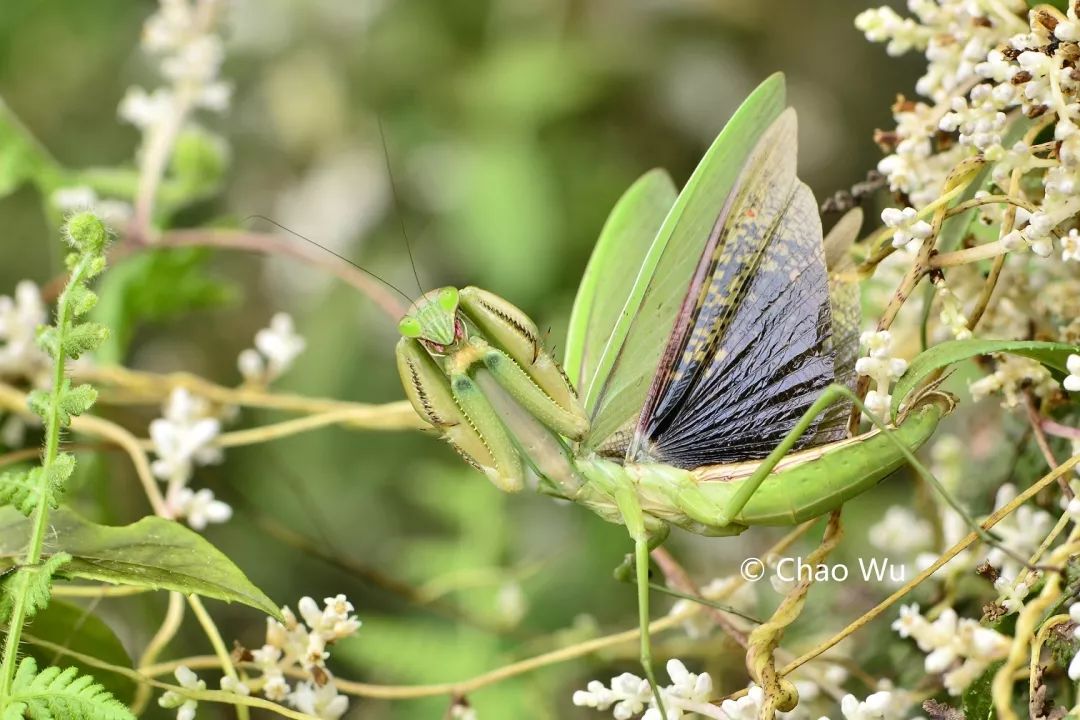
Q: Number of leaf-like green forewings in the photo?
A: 2